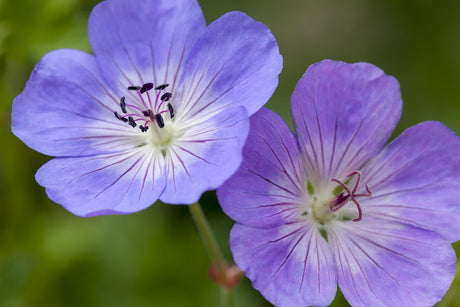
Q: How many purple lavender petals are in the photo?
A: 10